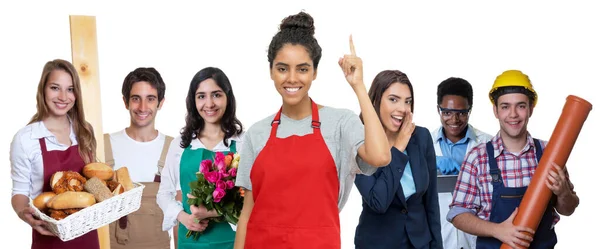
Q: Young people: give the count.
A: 7